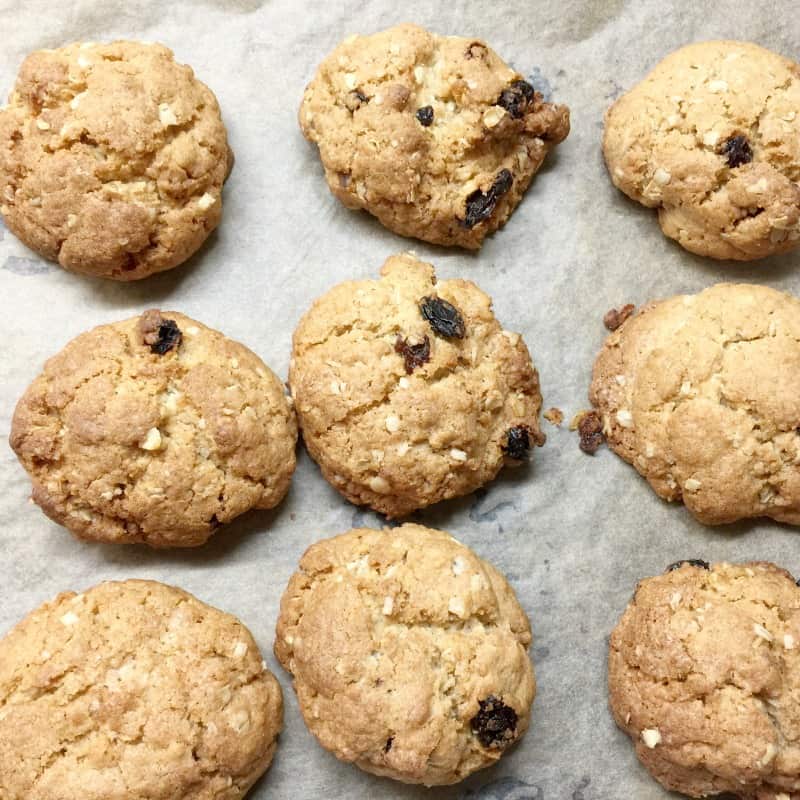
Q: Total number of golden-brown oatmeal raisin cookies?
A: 9